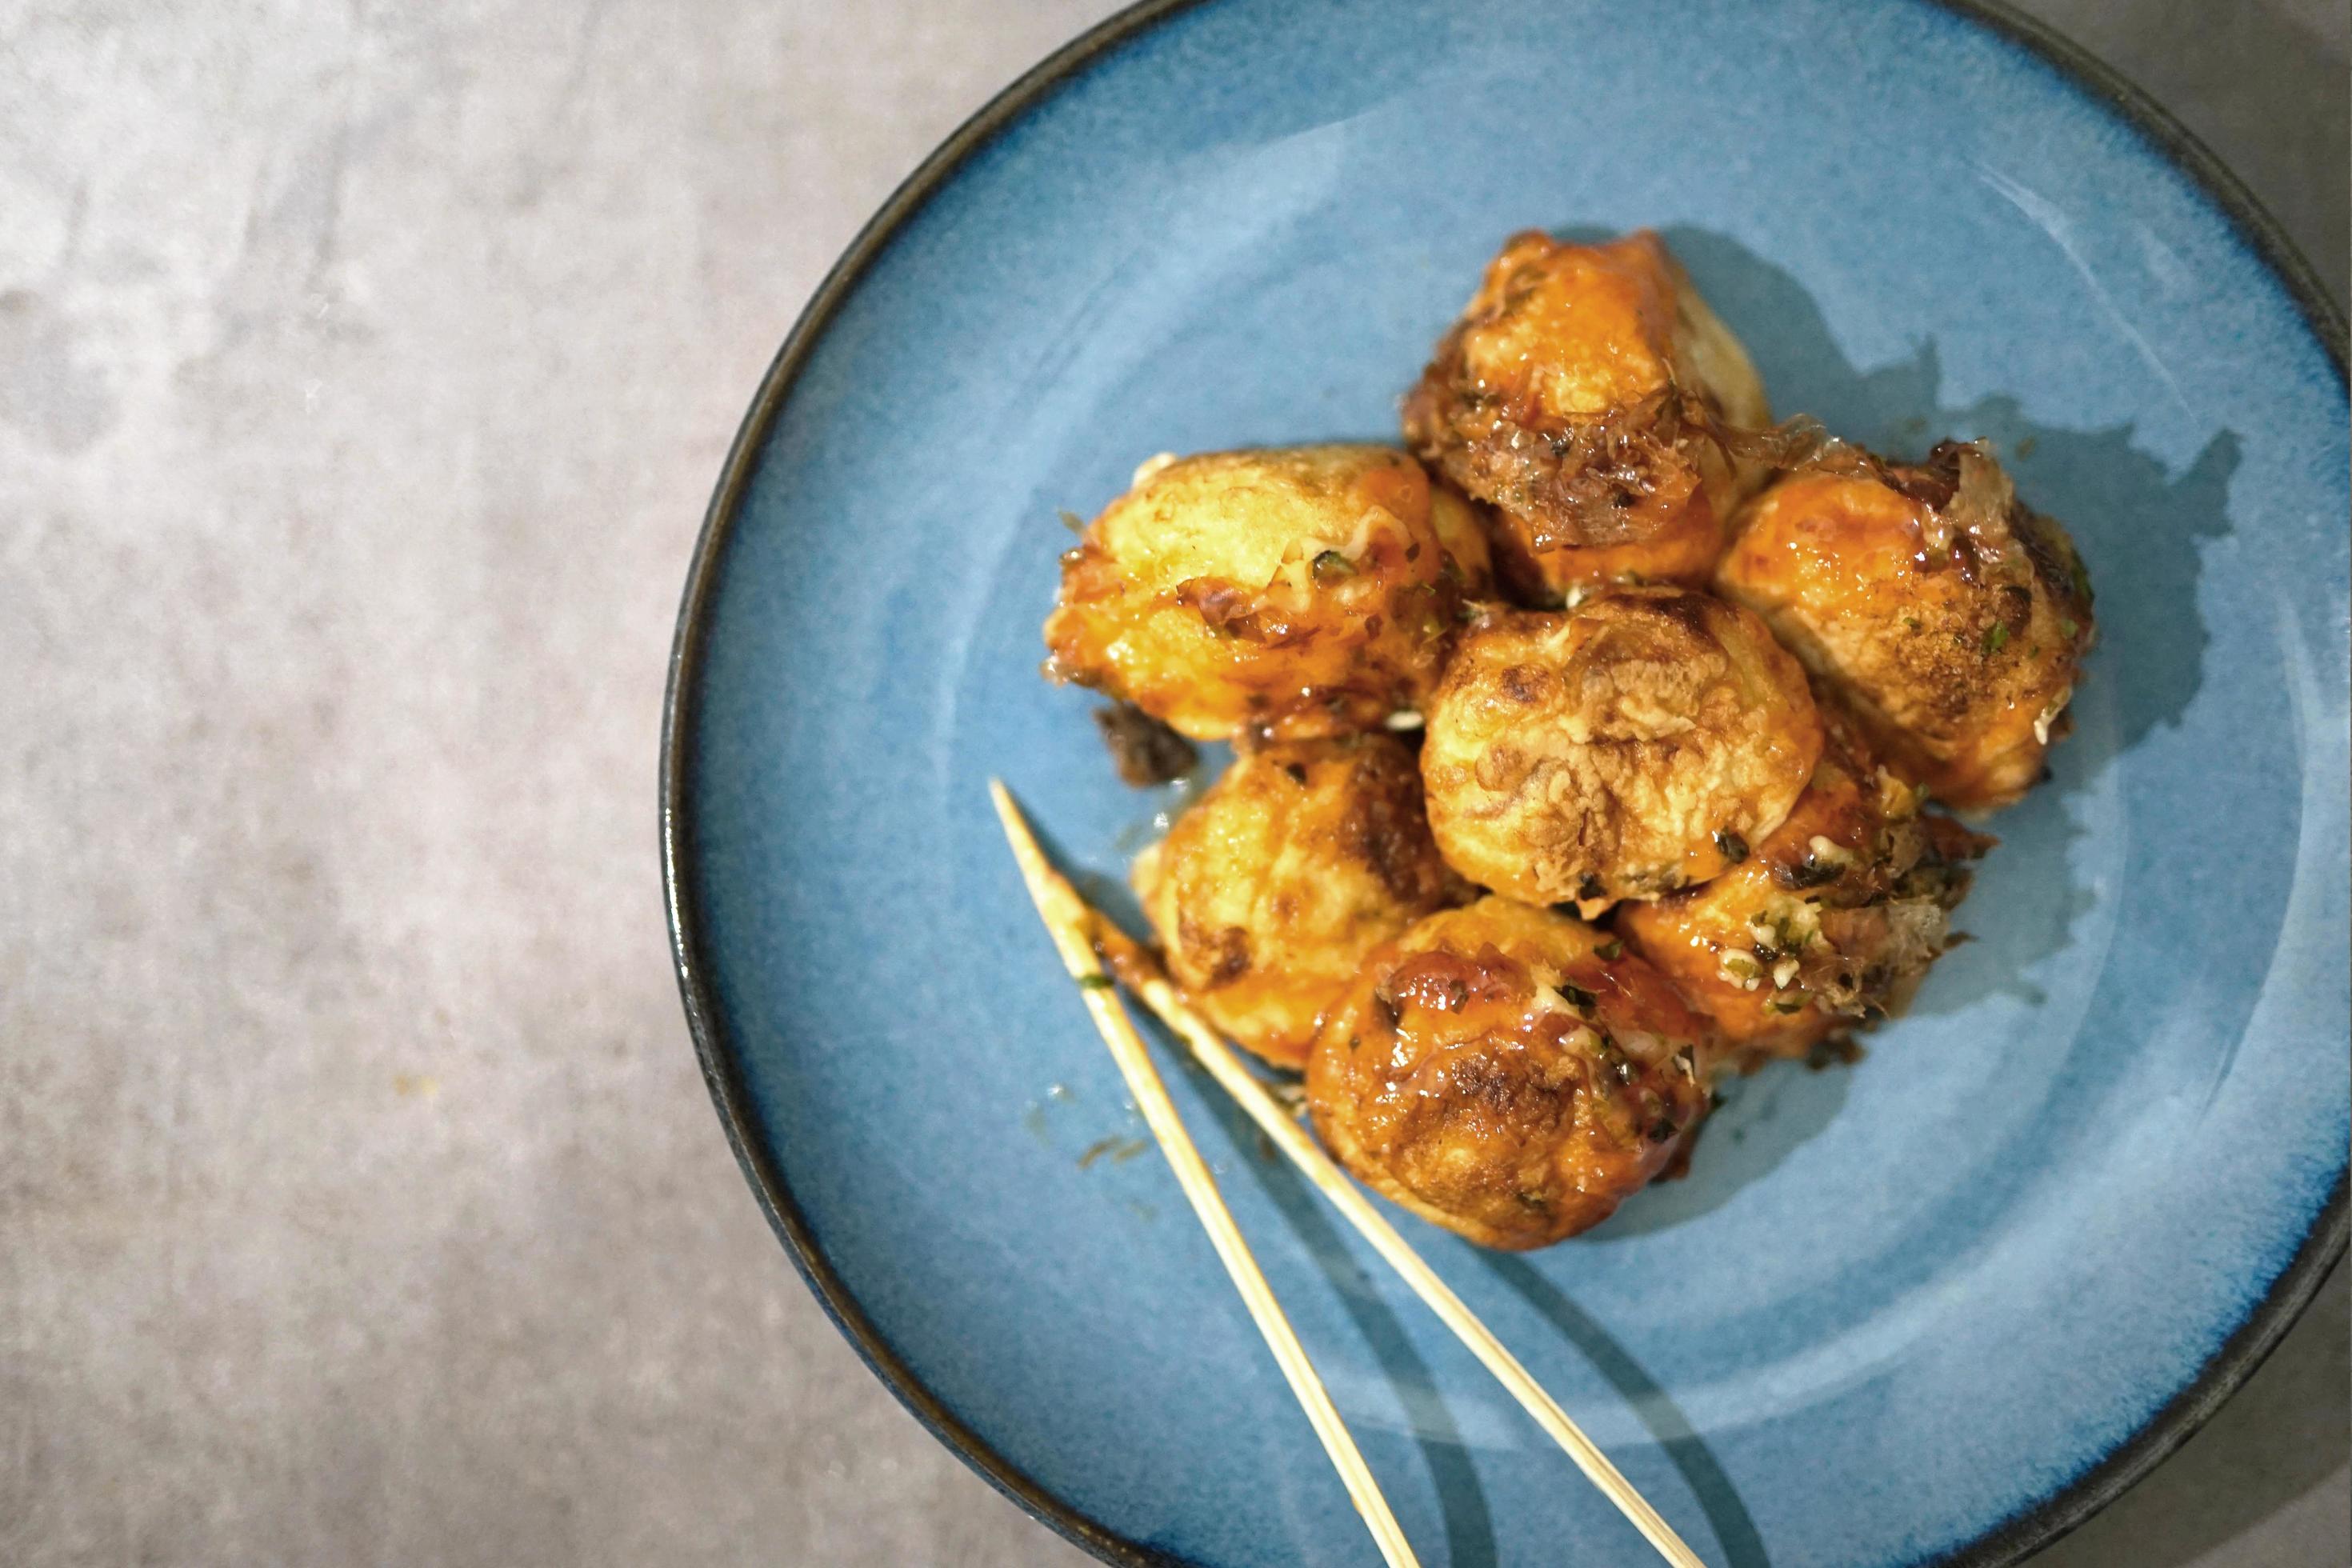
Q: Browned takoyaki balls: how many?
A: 7